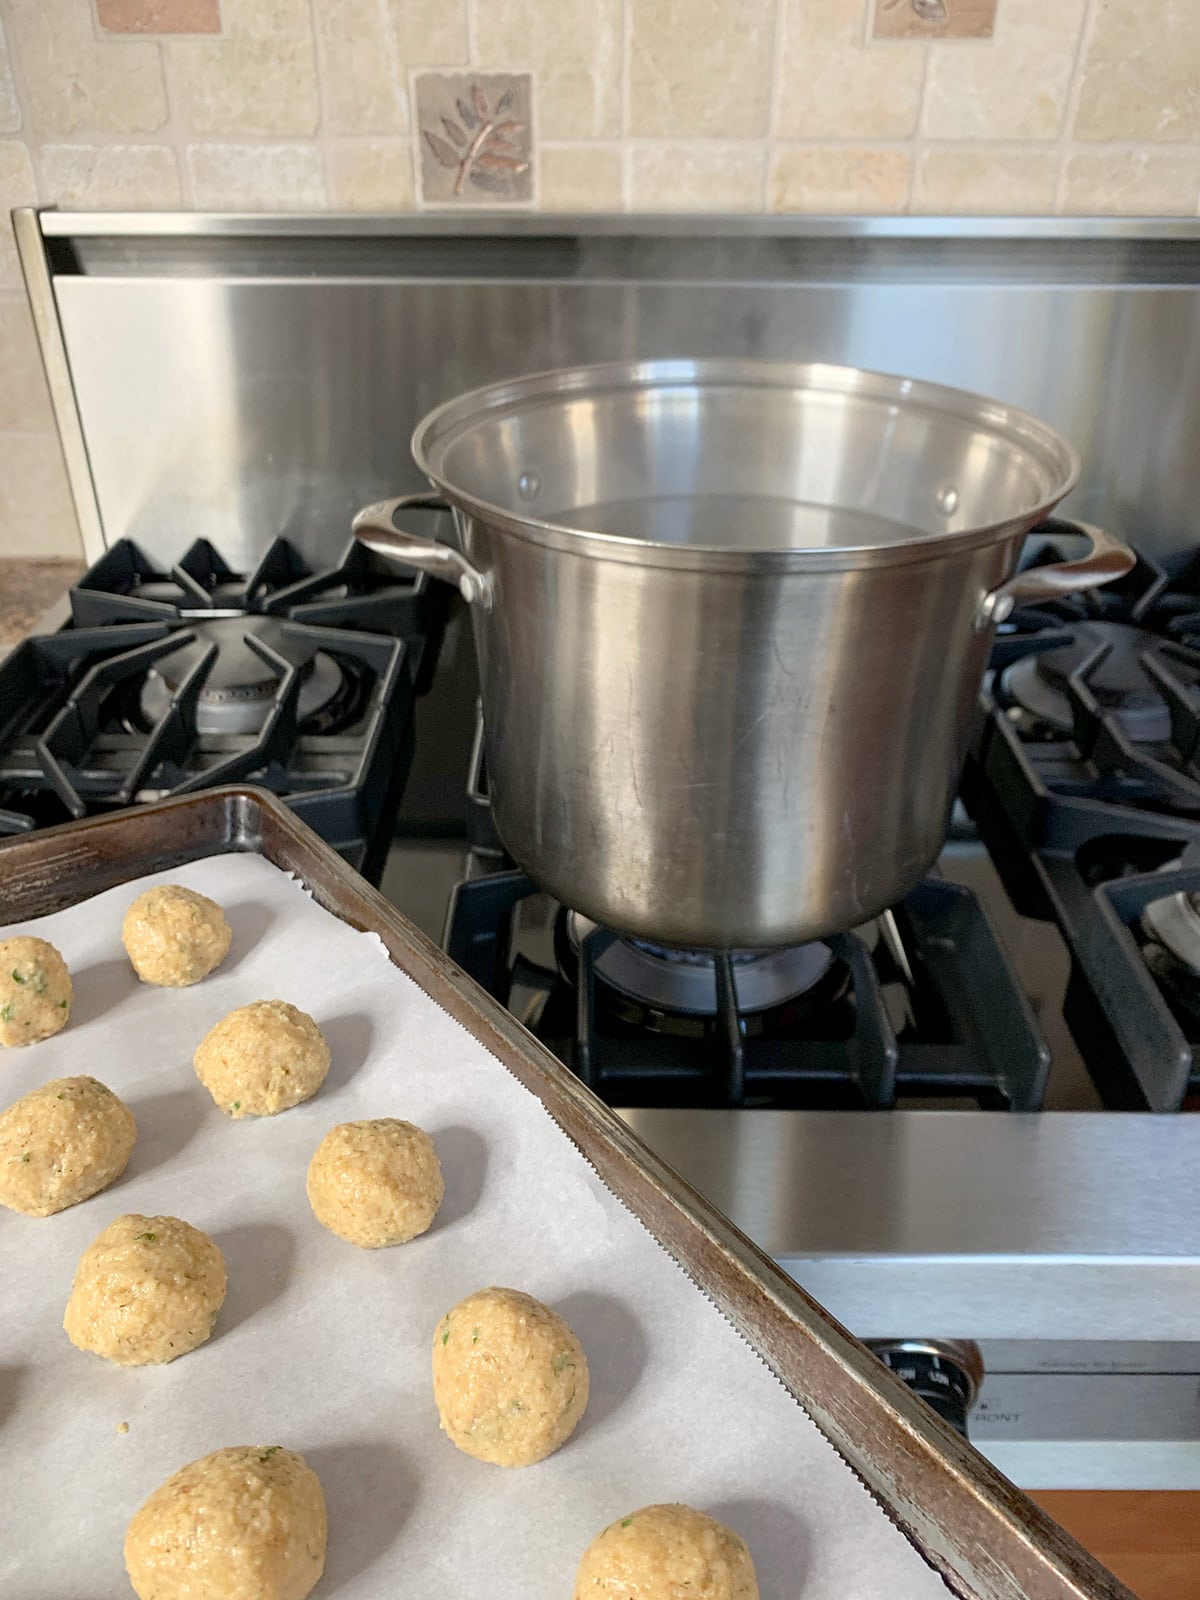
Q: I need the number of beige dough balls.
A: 9